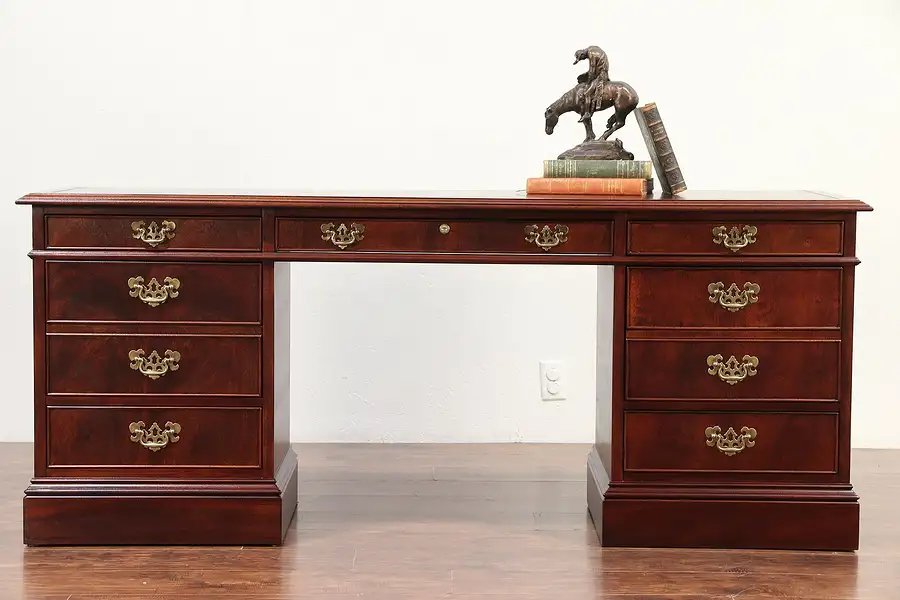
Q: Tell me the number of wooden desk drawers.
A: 9